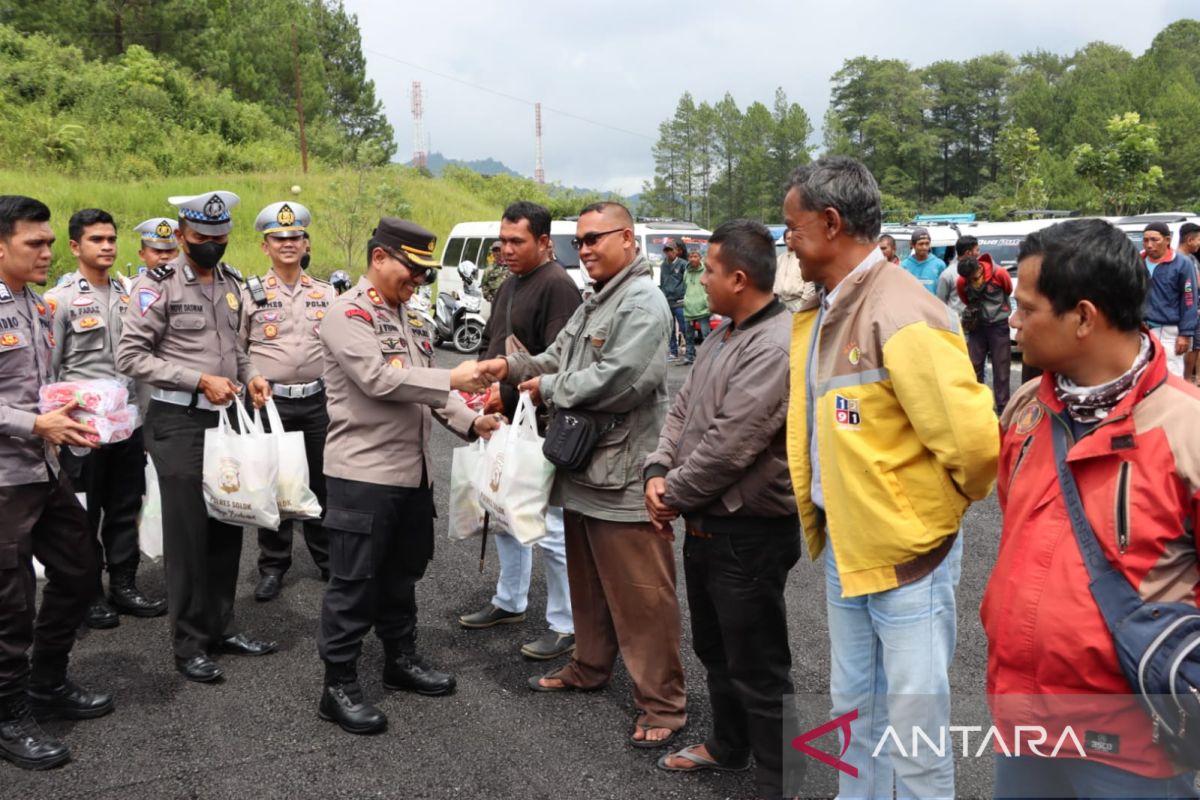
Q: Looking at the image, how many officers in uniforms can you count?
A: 6